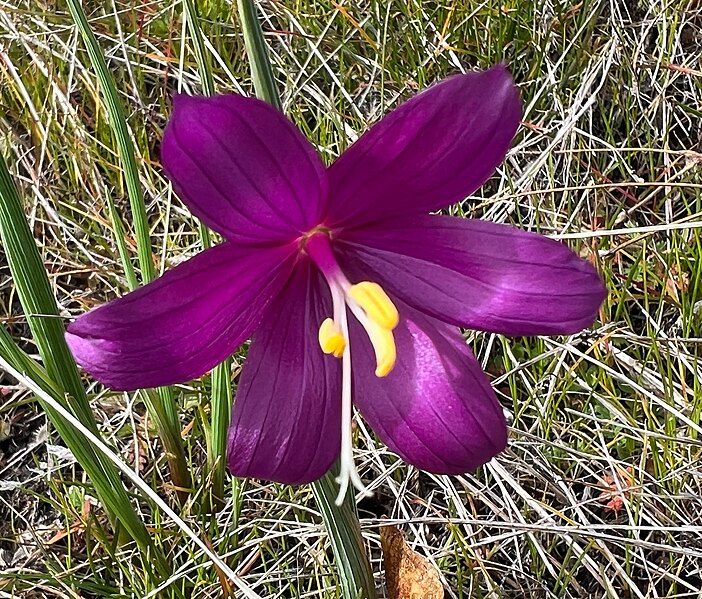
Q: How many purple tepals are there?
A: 6